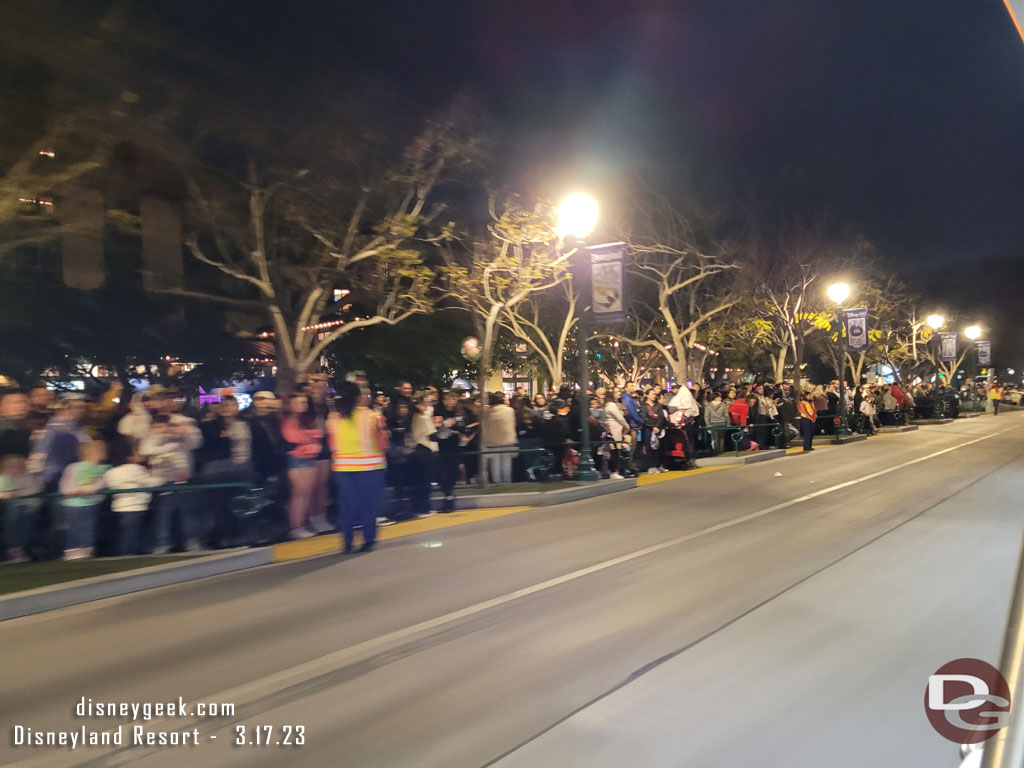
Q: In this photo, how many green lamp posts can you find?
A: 4